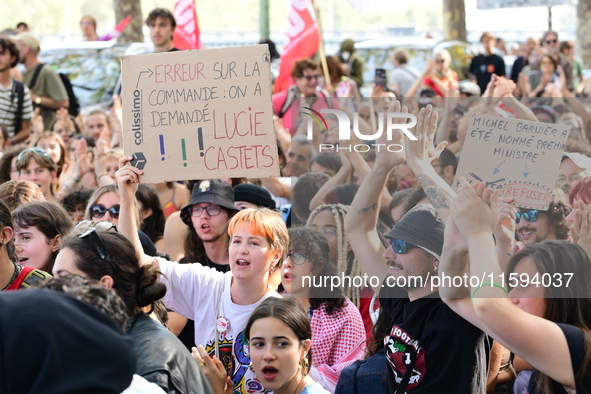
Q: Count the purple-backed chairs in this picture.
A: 0